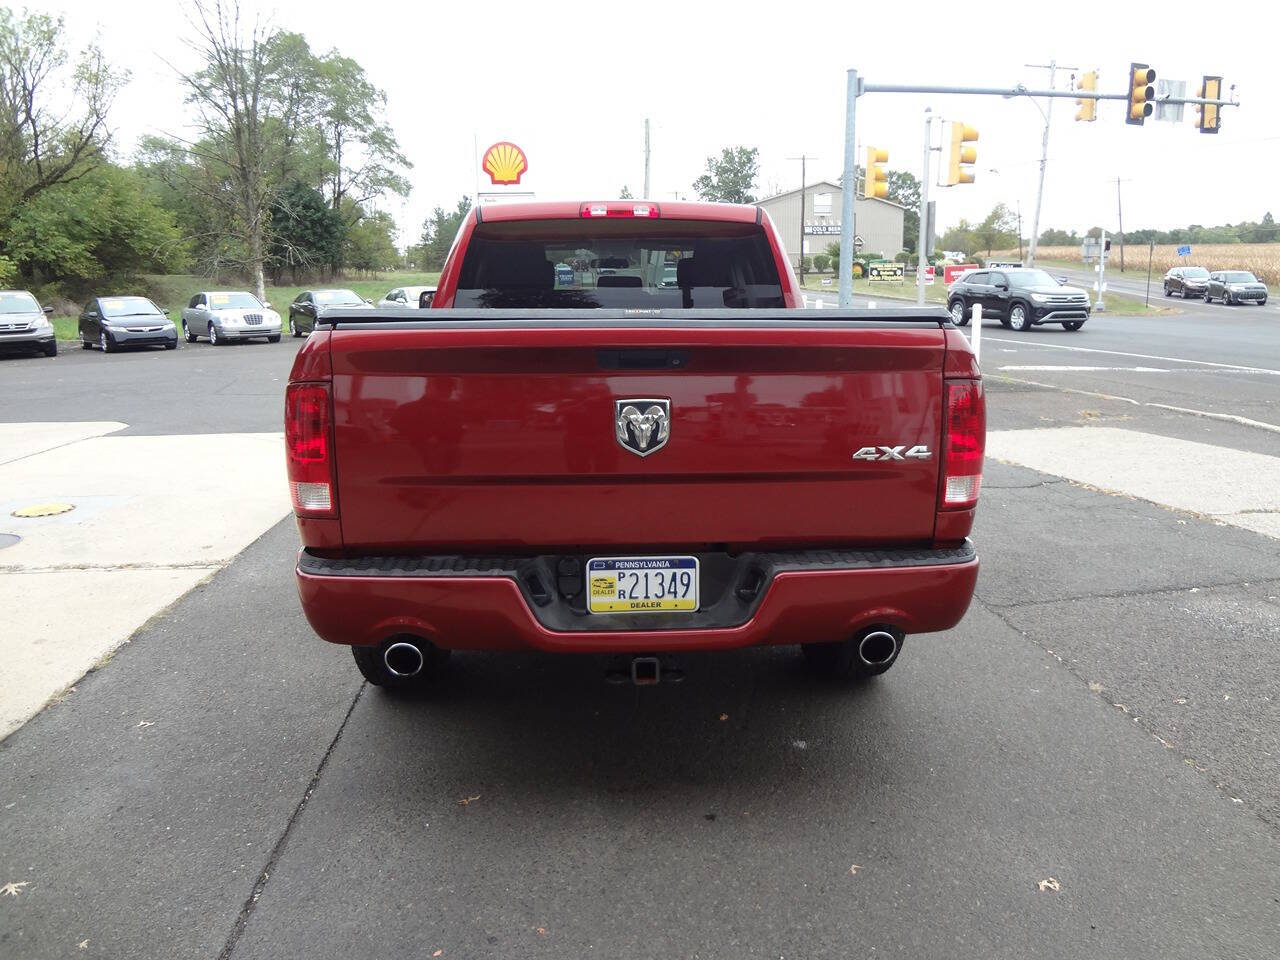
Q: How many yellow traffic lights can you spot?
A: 5